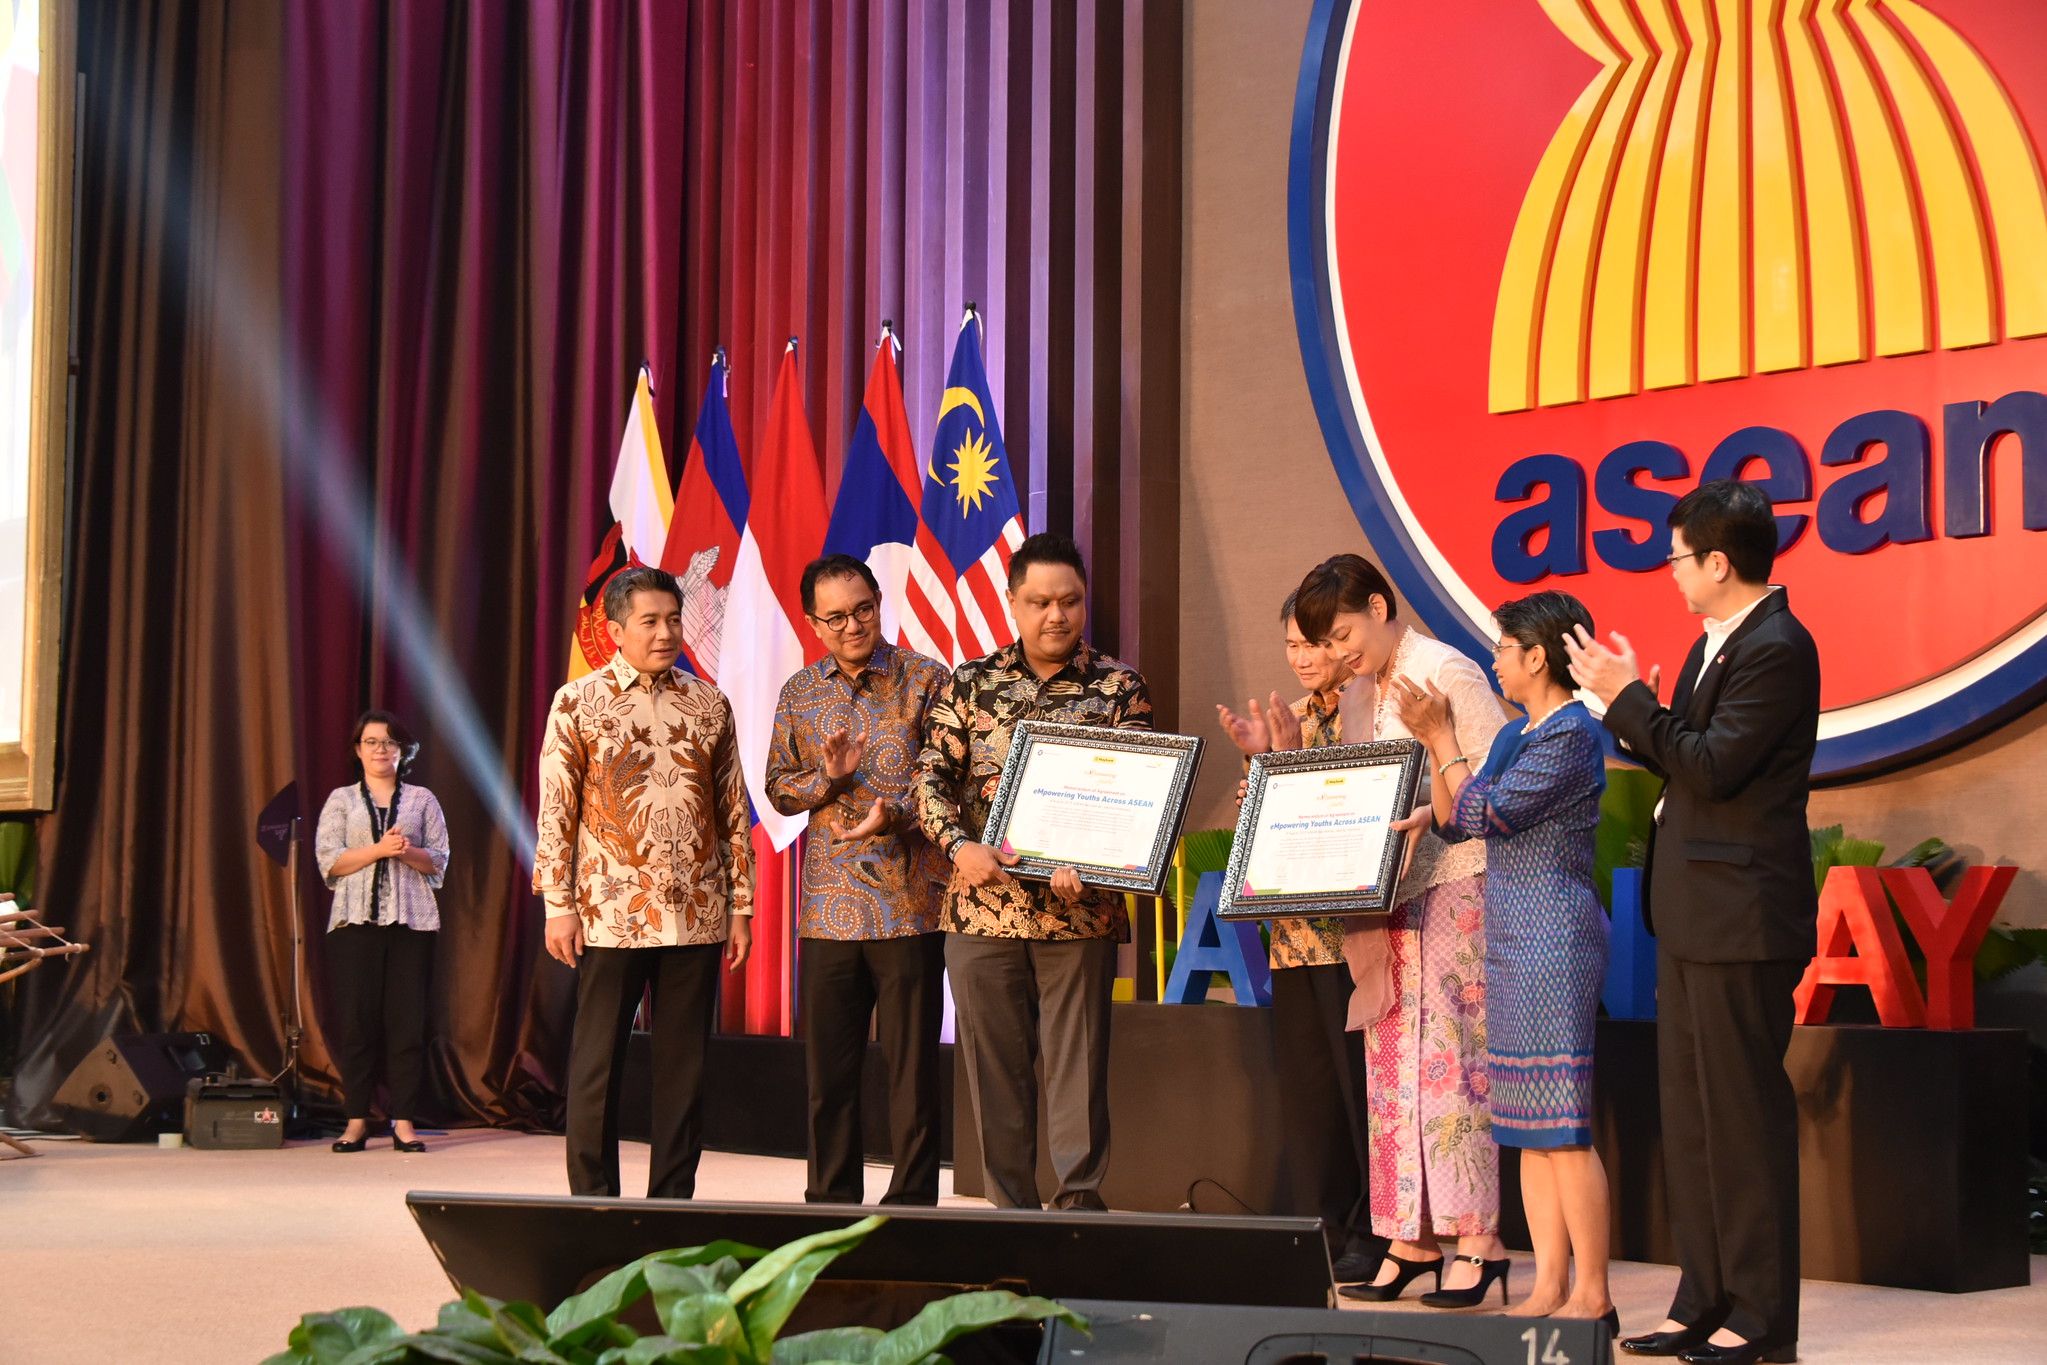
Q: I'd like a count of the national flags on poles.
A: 5